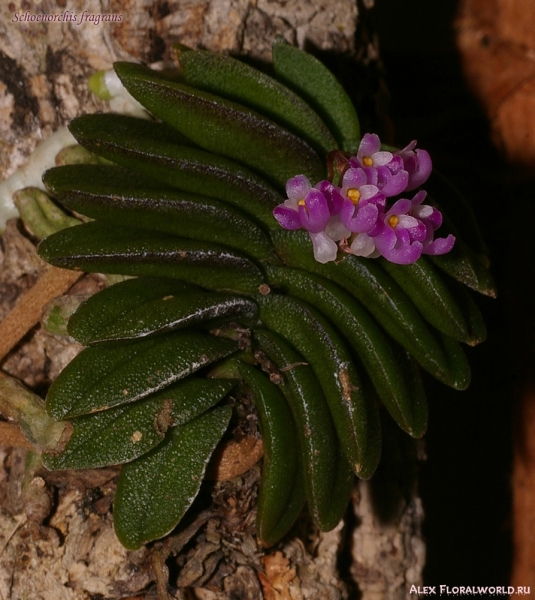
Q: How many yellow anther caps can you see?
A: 4